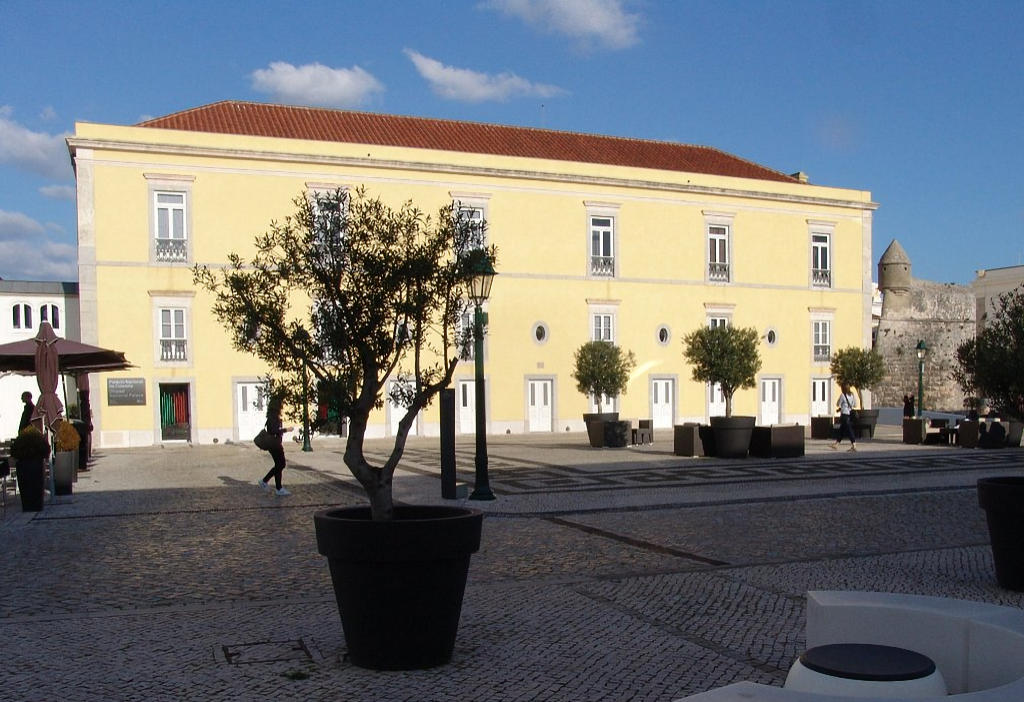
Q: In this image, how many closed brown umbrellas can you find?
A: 1